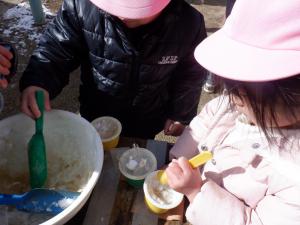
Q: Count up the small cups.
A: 3